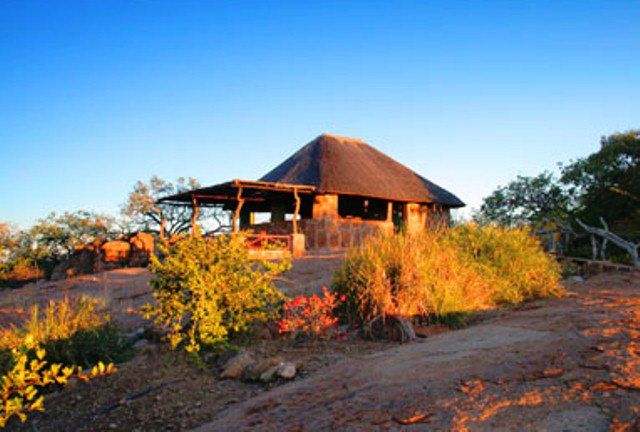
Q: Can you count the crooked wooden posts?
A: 3